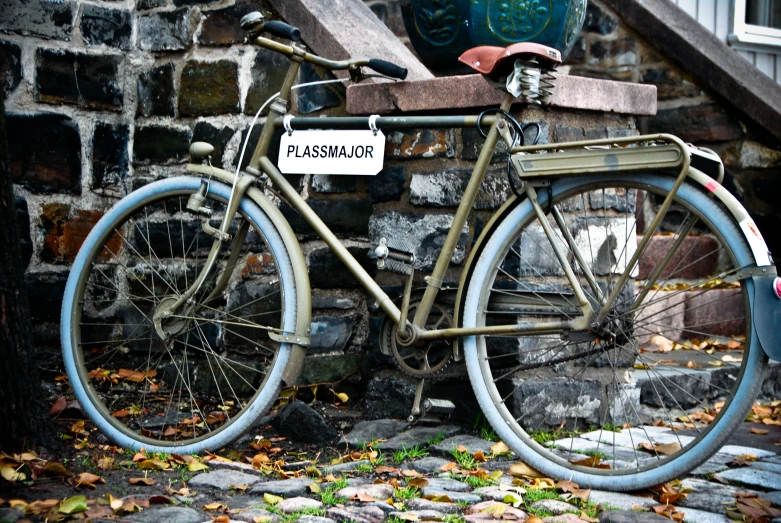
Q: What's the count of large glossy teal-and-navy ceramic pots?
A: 1